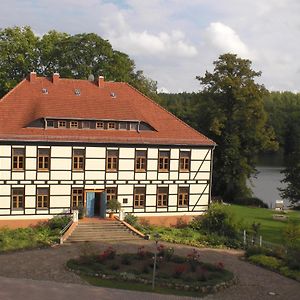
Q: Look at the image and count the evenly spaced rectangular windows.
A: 14